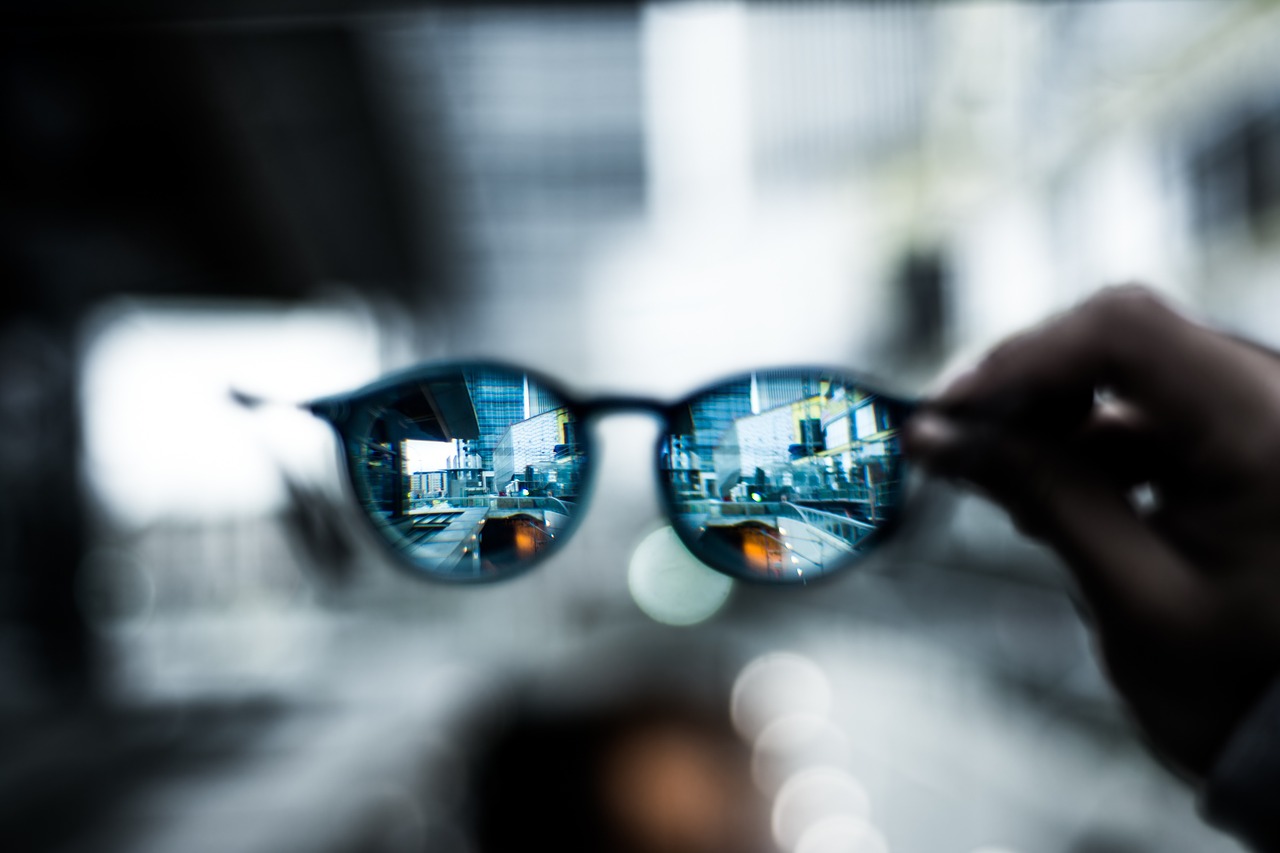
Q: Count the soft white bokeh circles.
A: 5